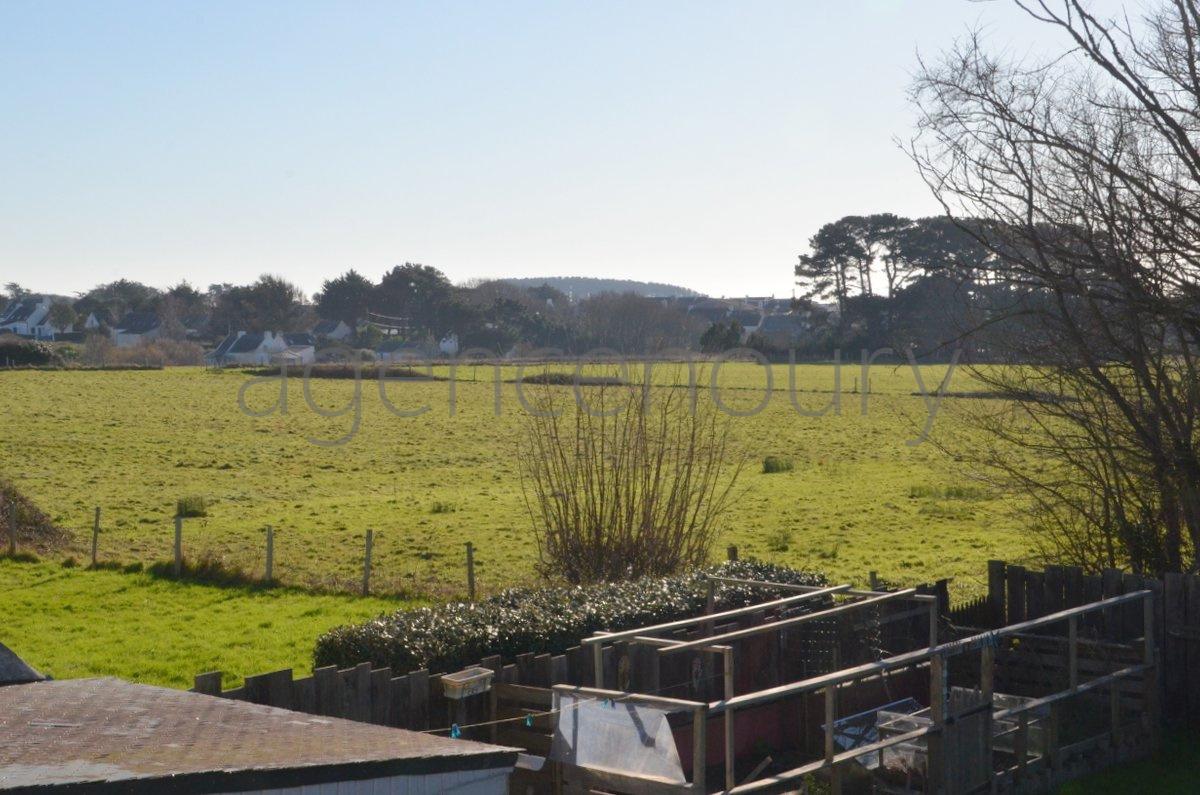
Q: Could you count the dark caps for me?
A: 0